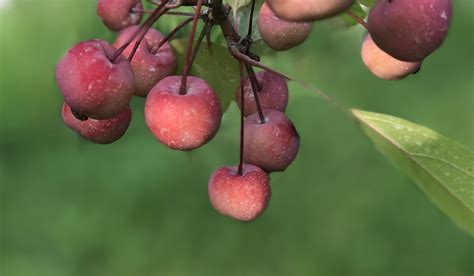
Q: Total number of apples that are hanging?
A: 12